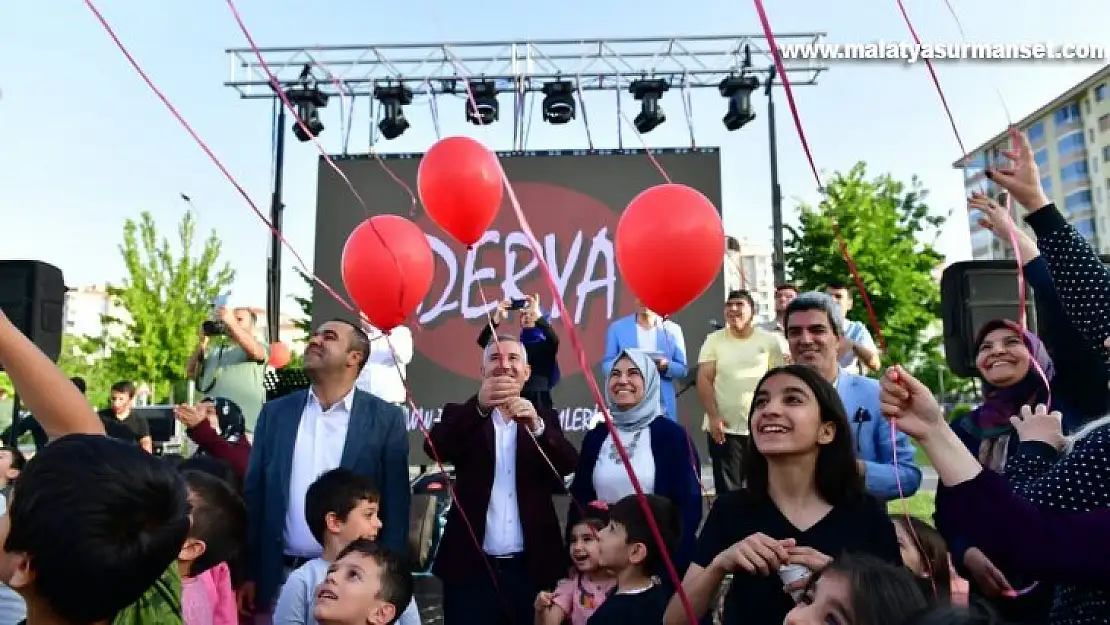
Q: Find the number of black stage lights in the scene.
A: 6